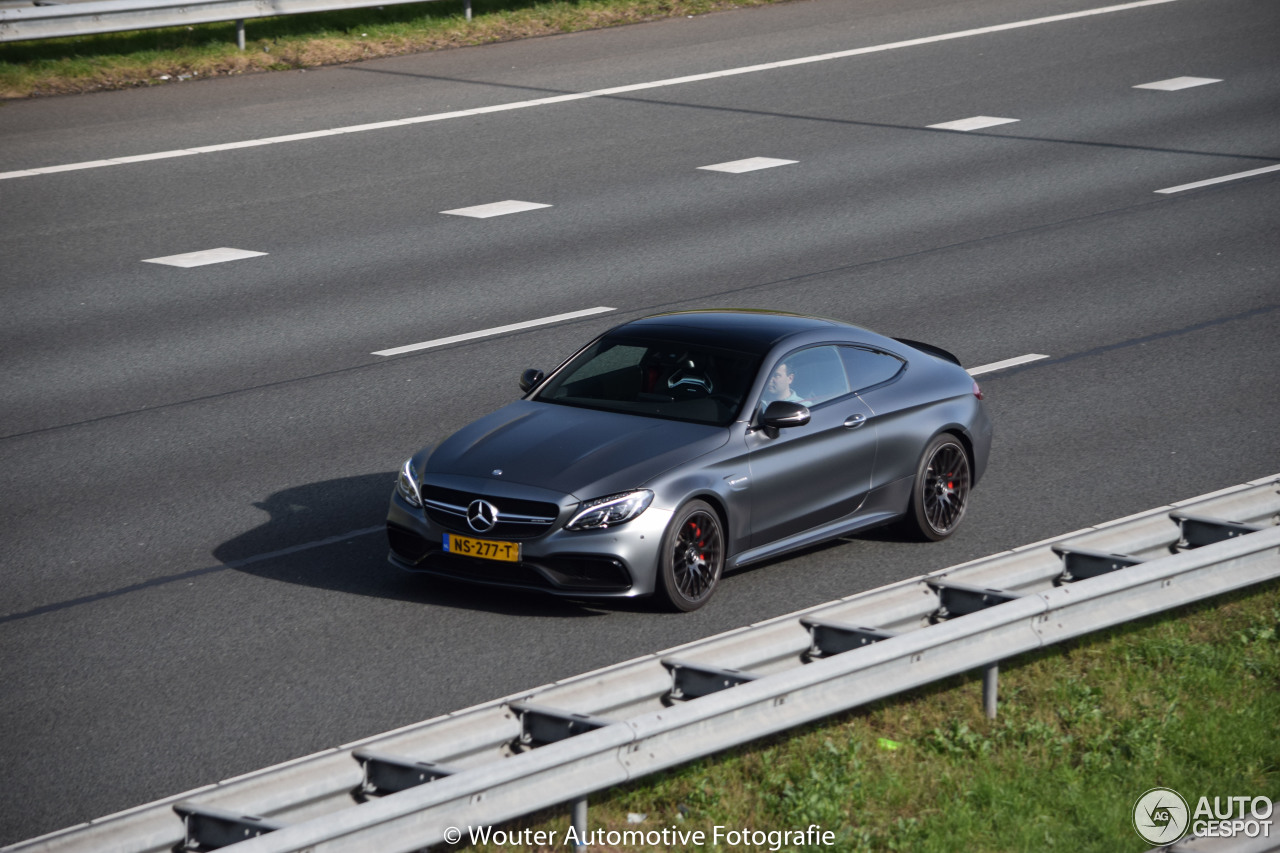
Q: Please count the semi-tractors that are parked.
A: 0